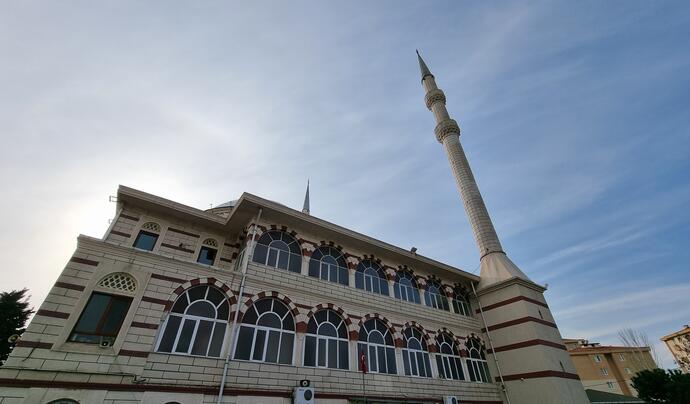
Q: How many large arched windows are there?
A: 13